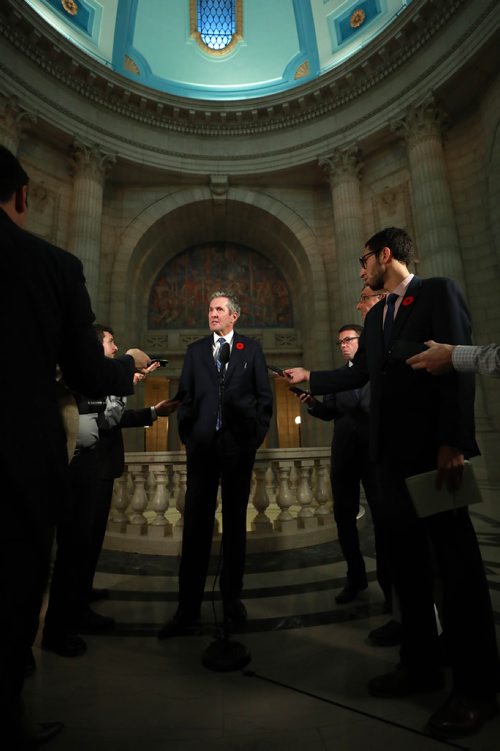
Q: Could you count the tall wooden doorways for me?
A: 2